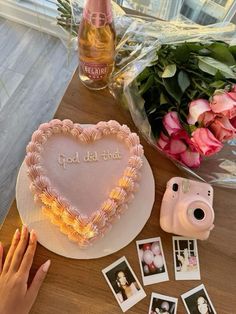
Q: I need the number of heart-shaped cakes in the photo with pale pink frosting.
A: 1